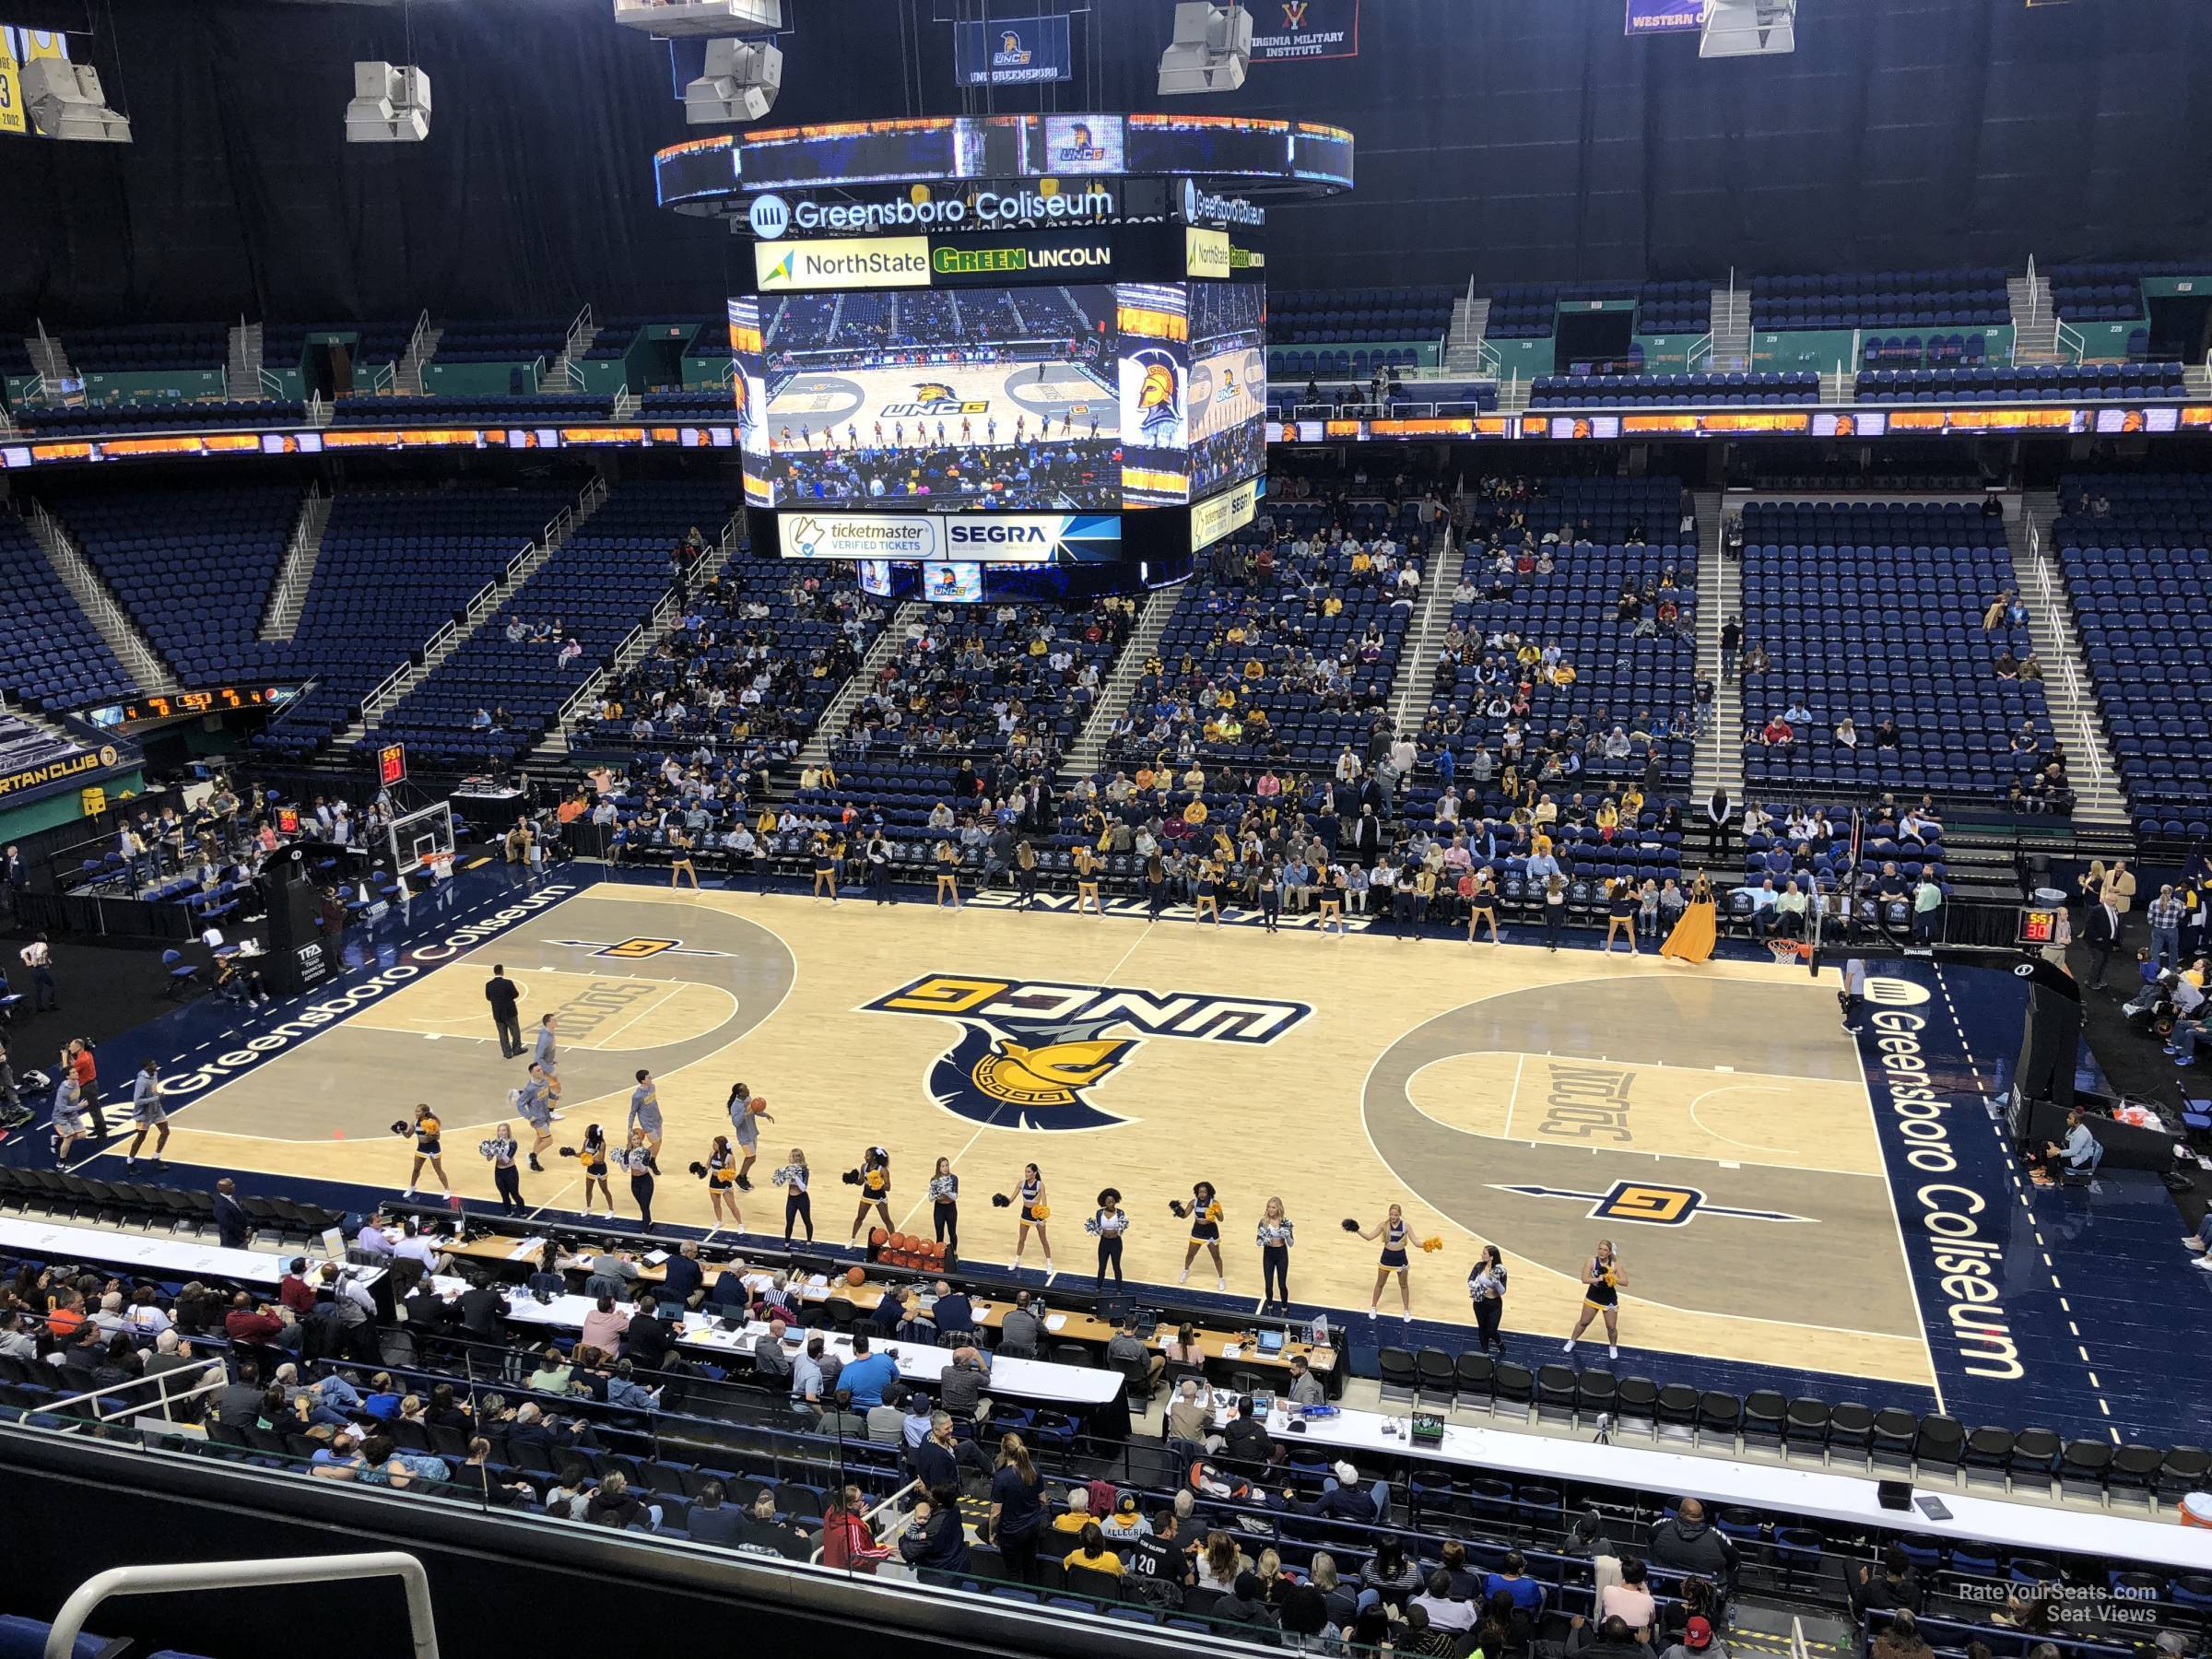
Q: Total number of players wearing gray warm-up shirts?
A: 6